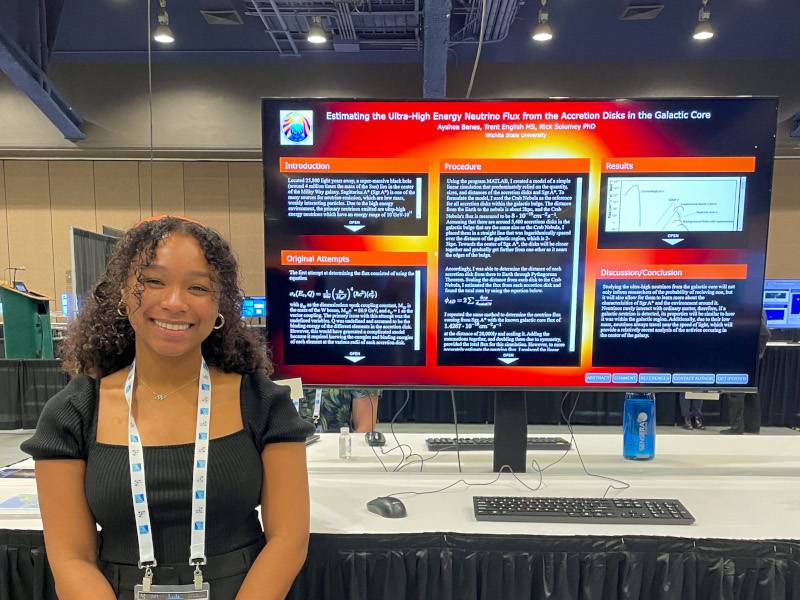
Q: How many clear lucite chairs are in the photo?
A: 0